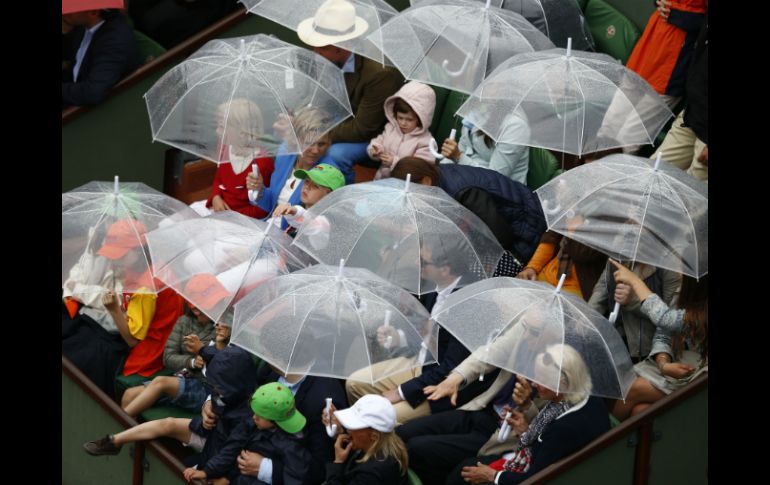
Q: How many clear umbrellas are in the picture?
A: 11